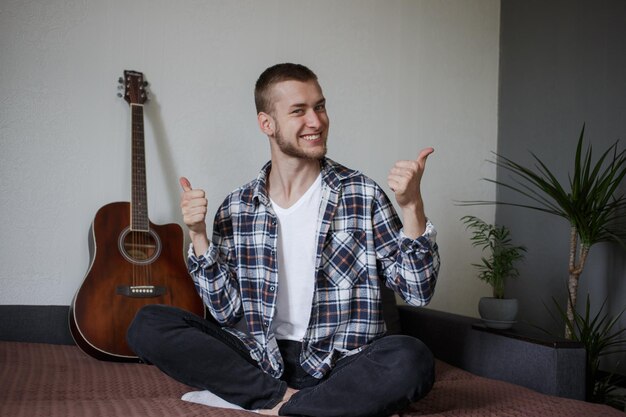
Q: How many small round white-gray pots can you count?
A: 1